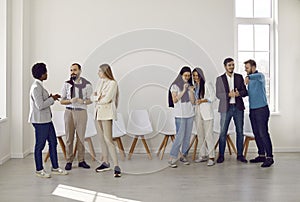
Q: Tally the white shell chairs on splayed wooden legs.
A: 8